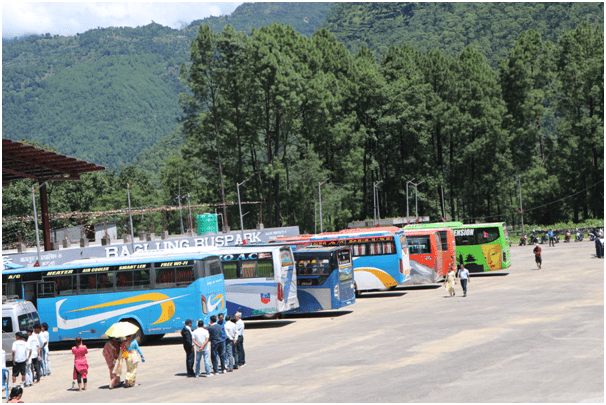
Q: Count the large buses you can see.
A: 7